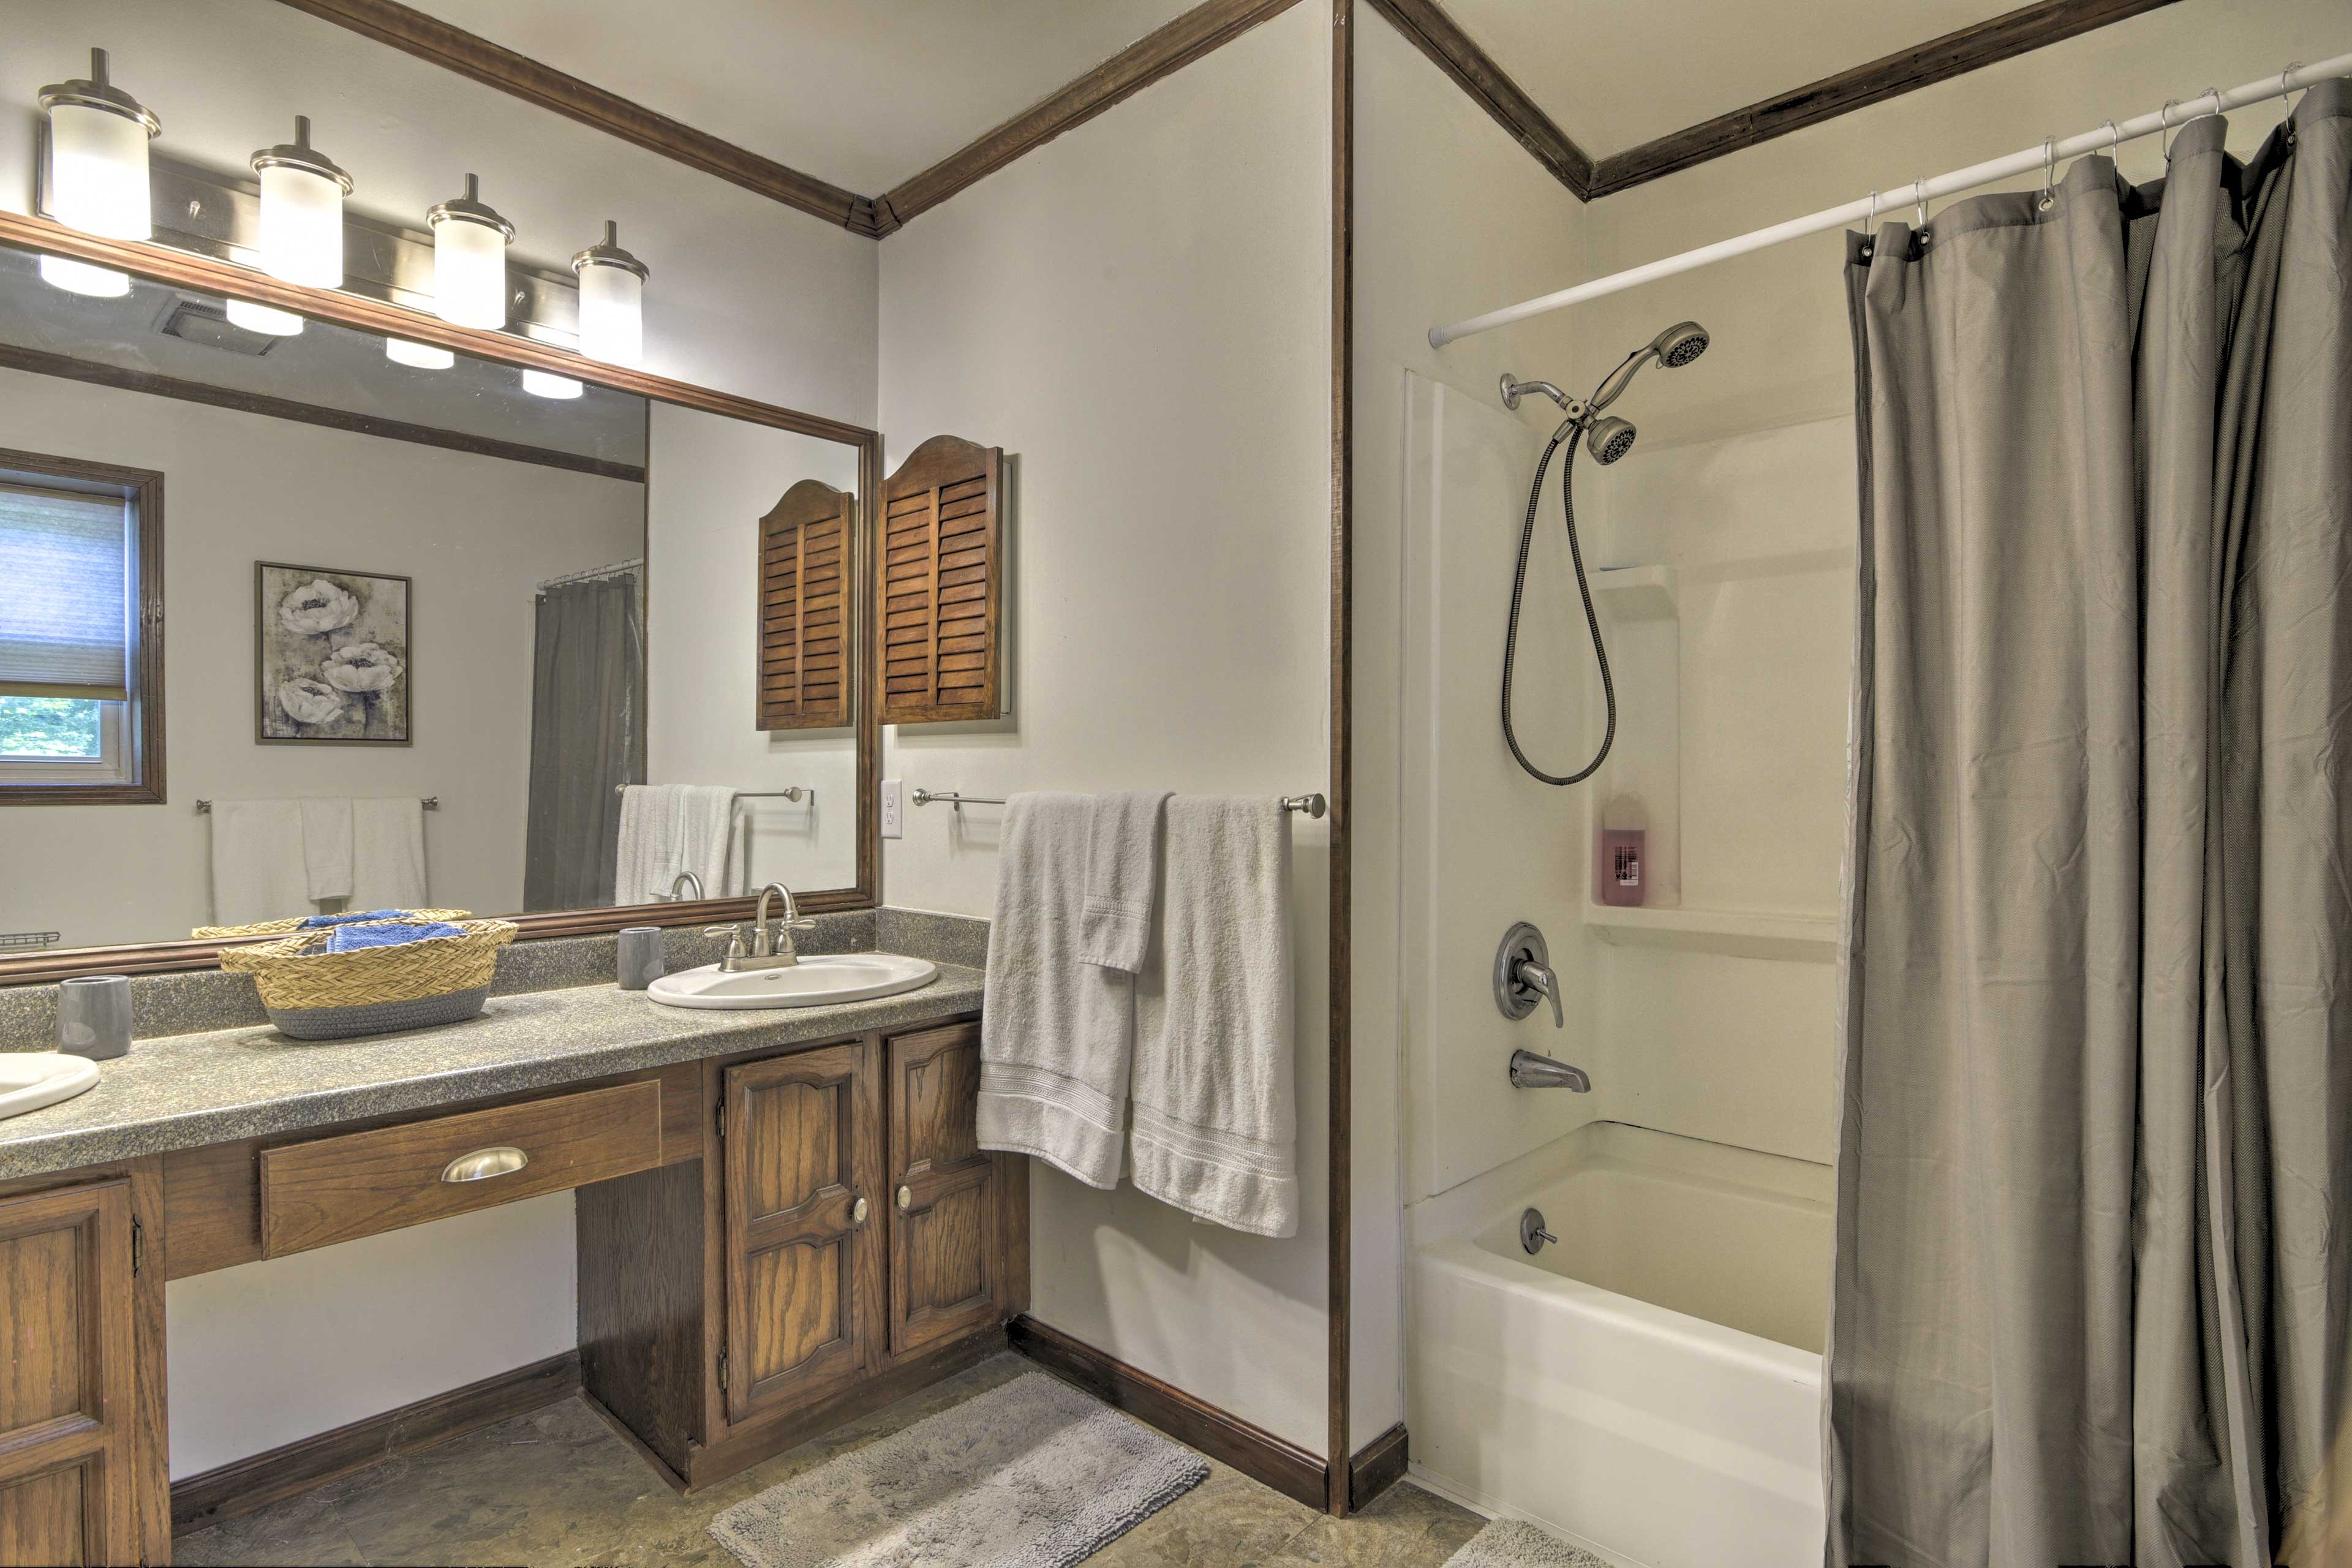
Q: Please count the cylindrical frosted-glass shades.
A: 4